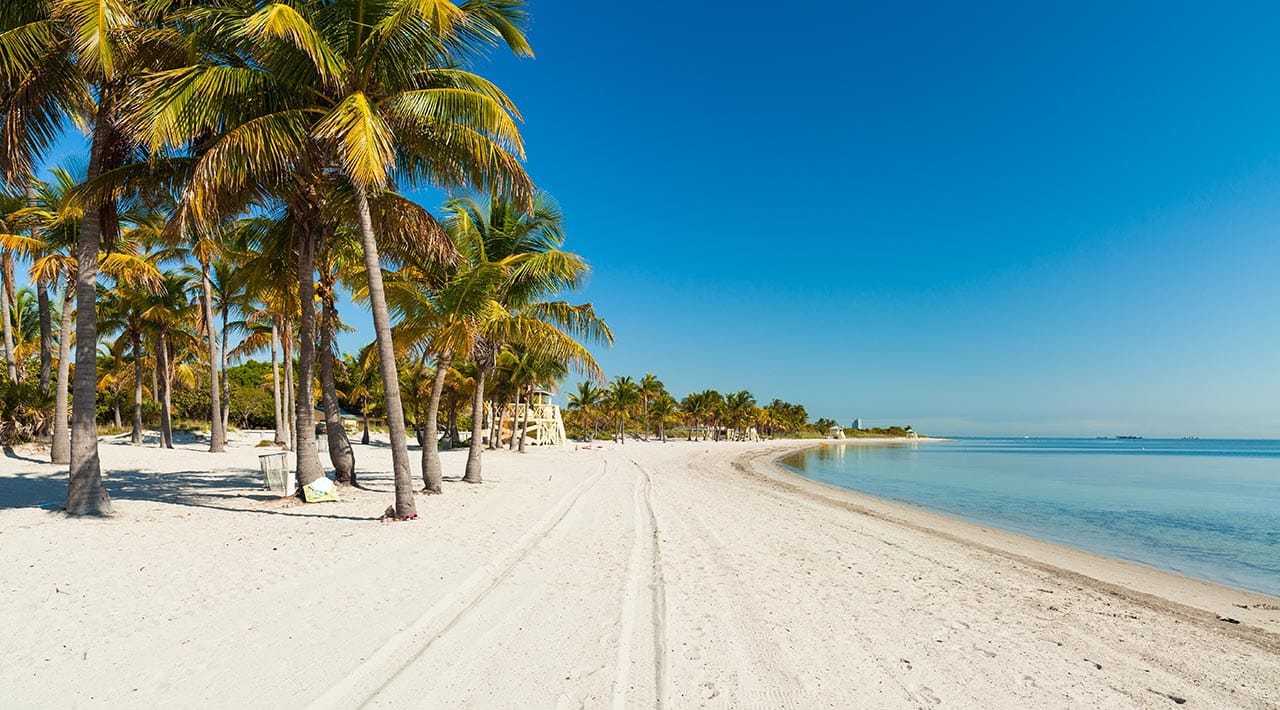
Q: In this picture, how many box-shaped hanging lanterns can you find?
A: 0